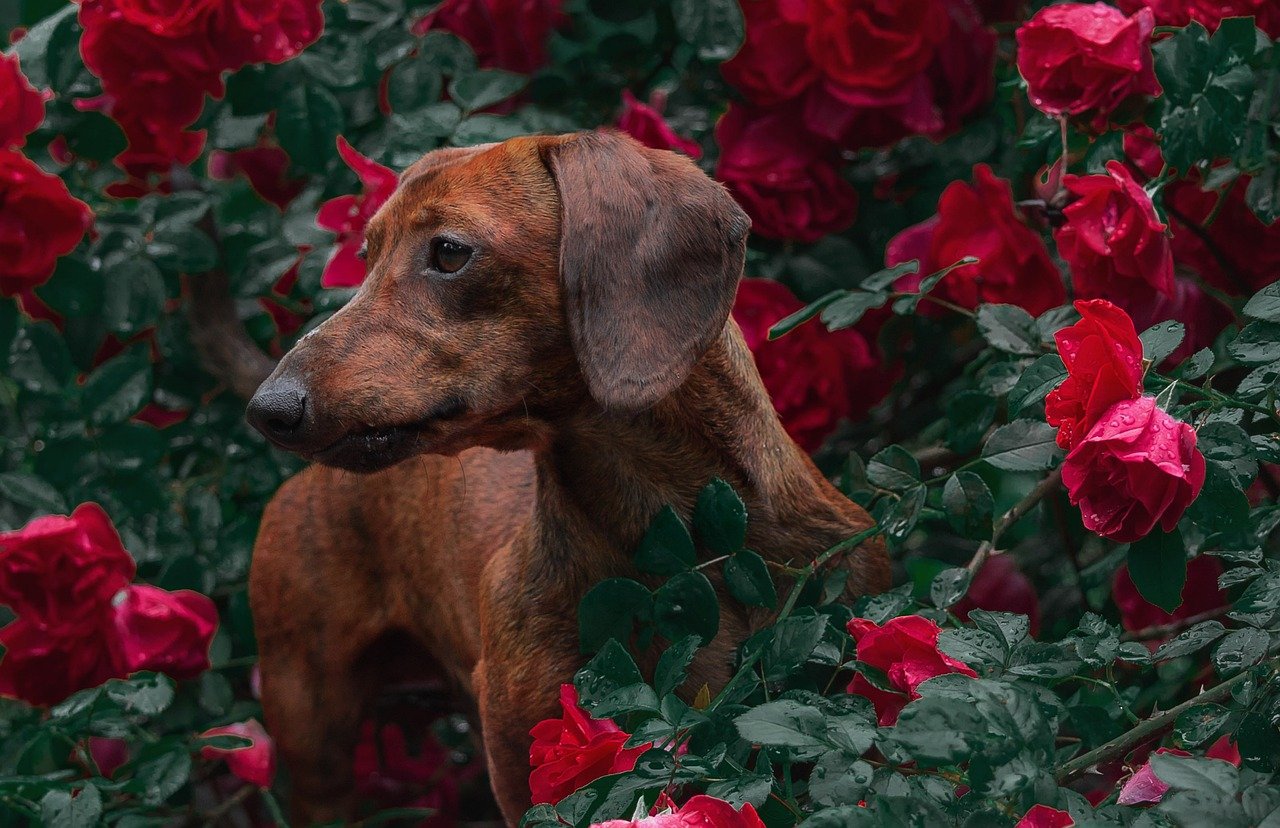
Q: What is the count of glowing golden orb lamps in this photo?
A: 0